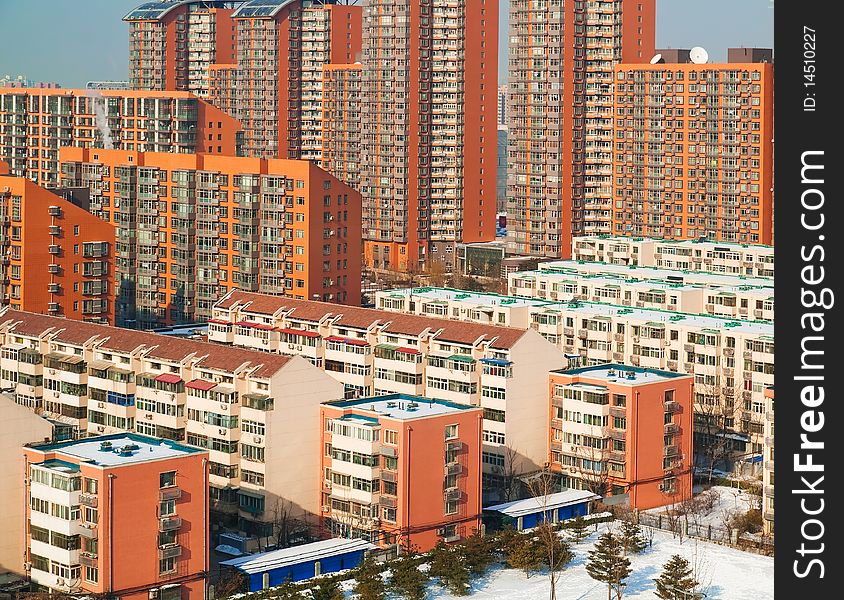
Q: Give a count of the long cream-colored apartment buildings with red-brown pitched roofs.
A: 2